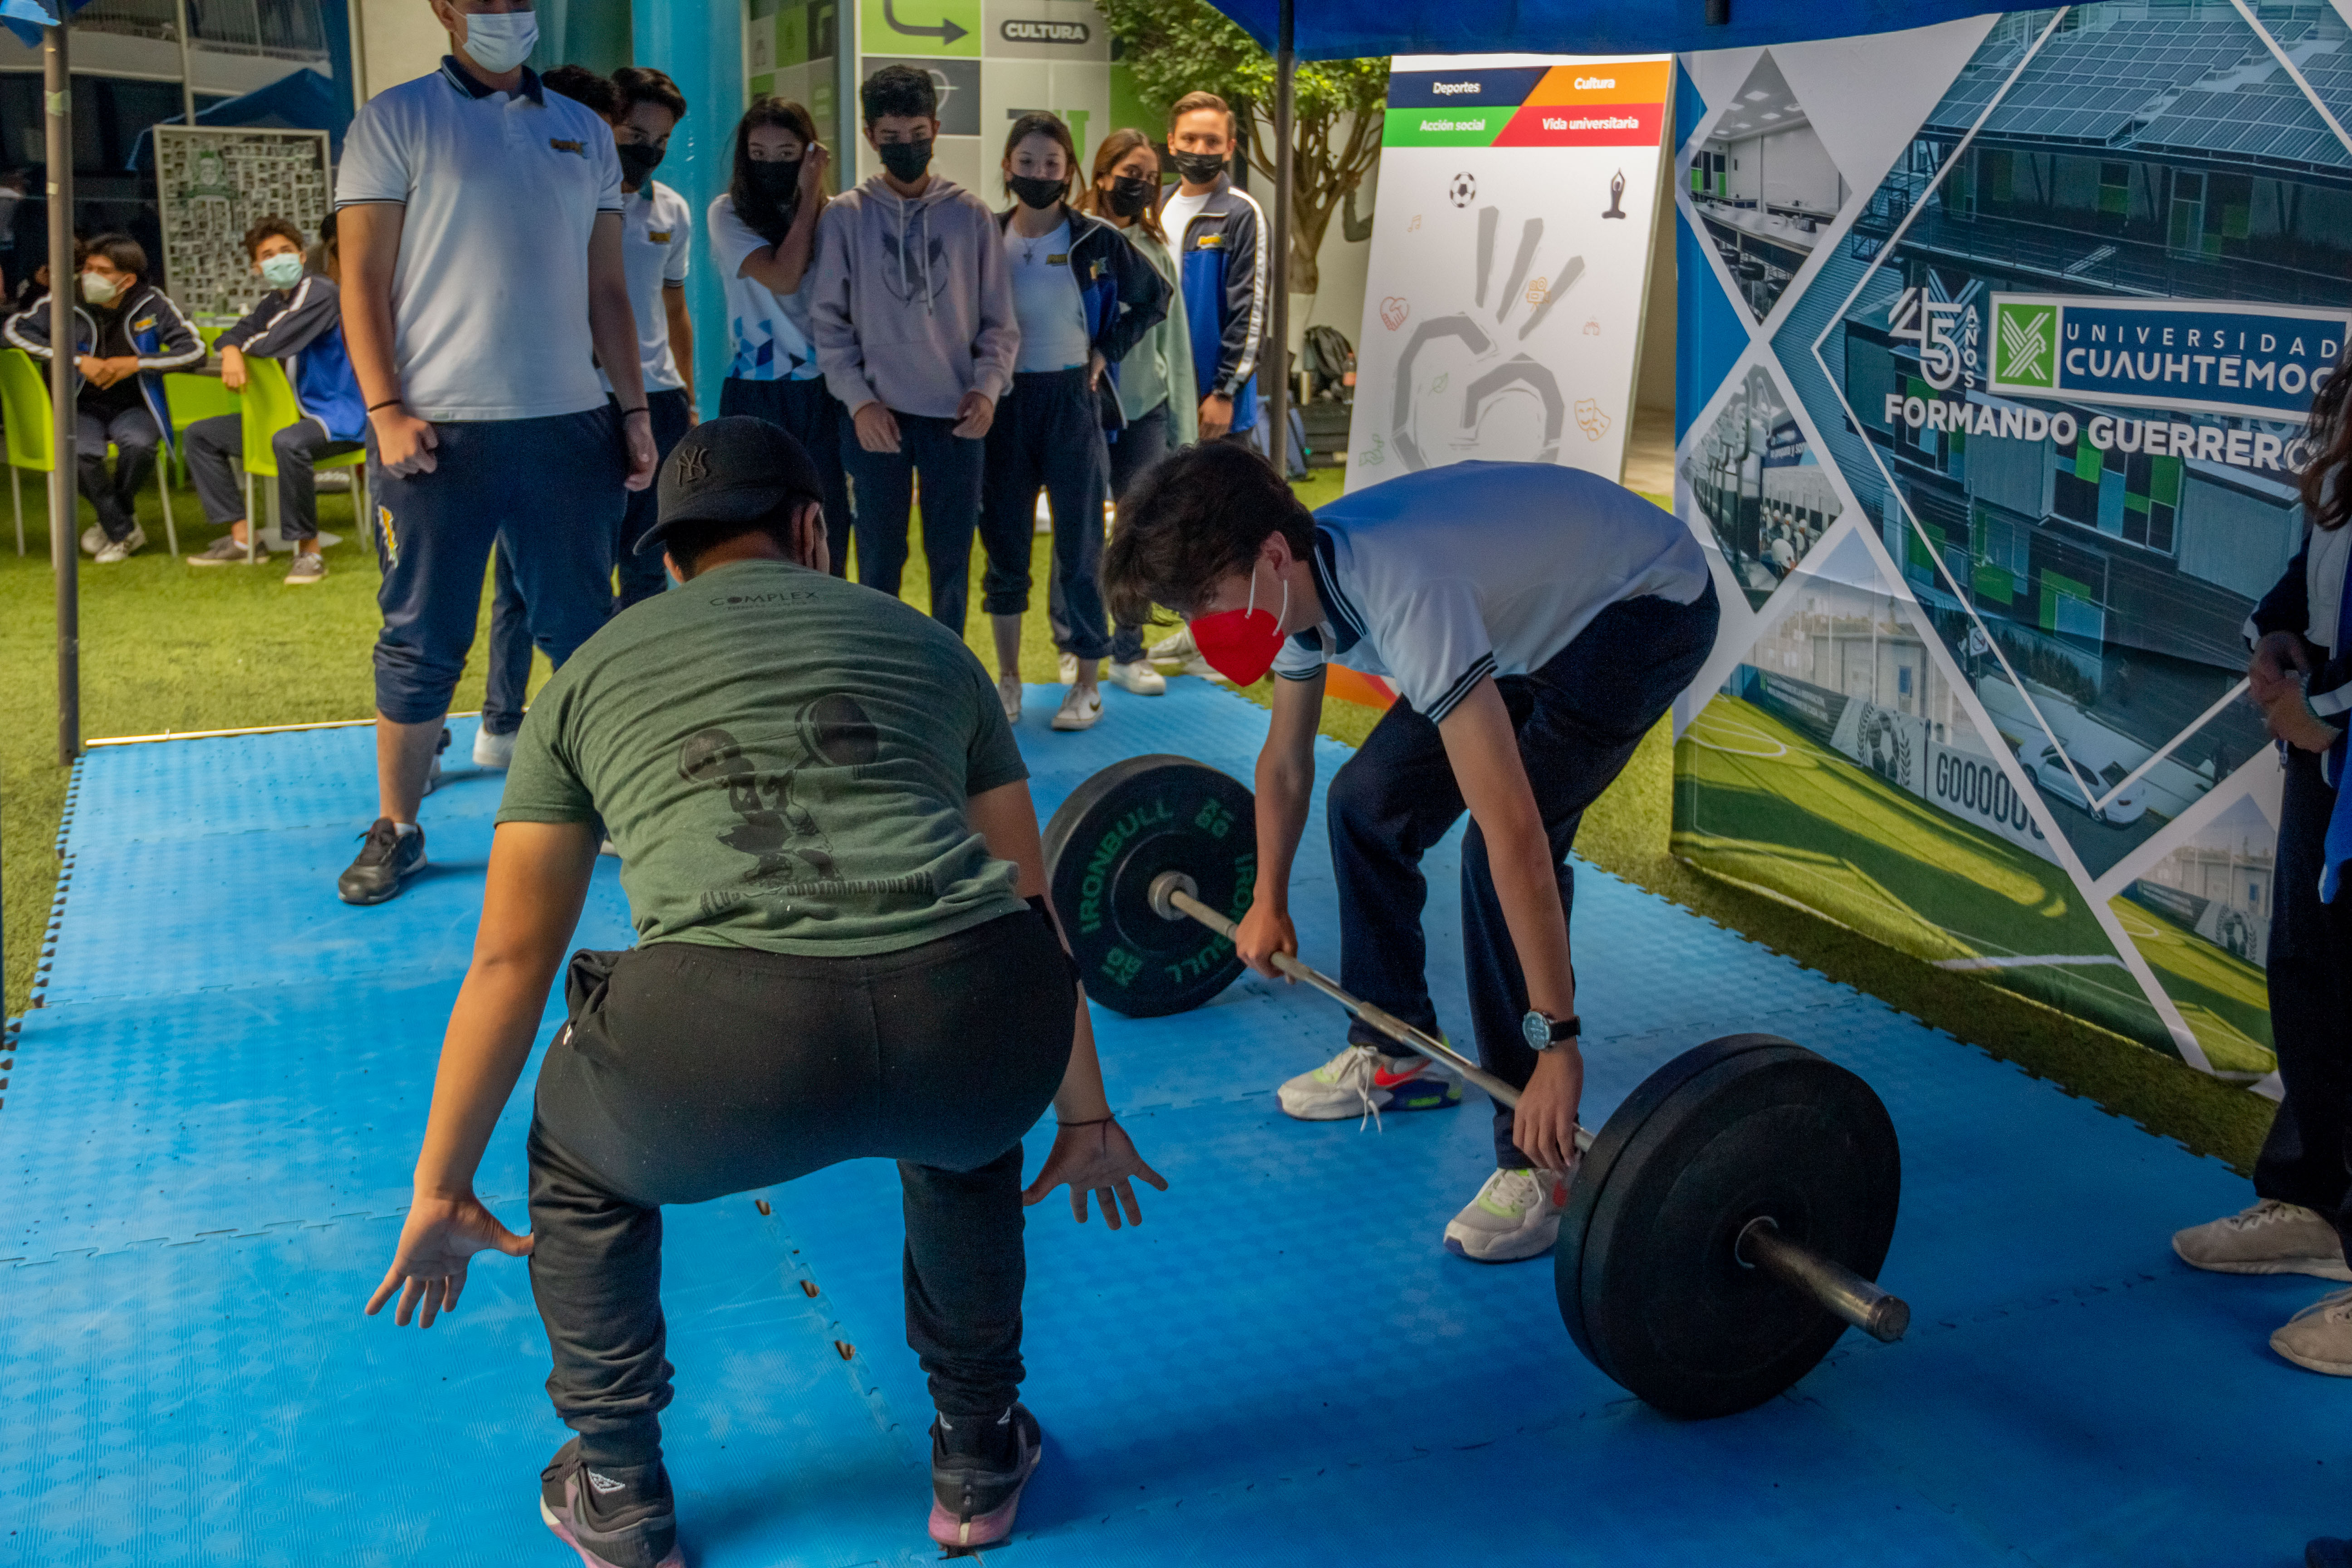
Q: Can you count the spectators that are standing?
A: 9